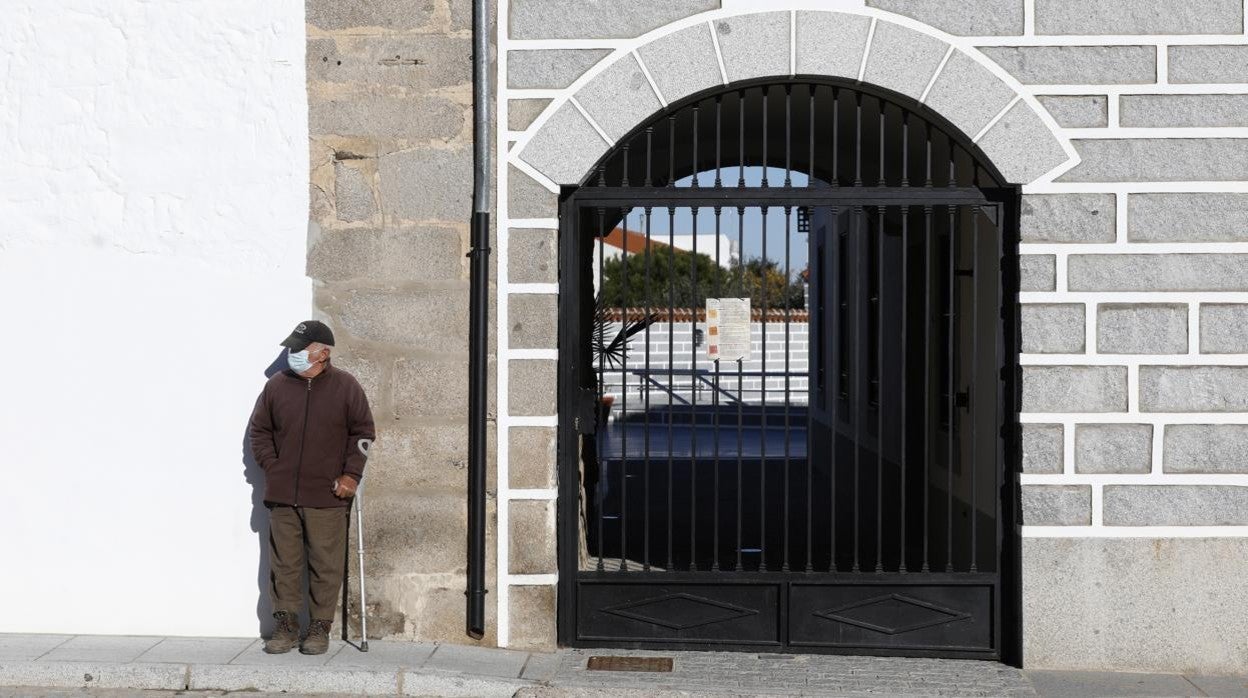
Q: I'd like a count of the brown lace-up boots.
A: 2